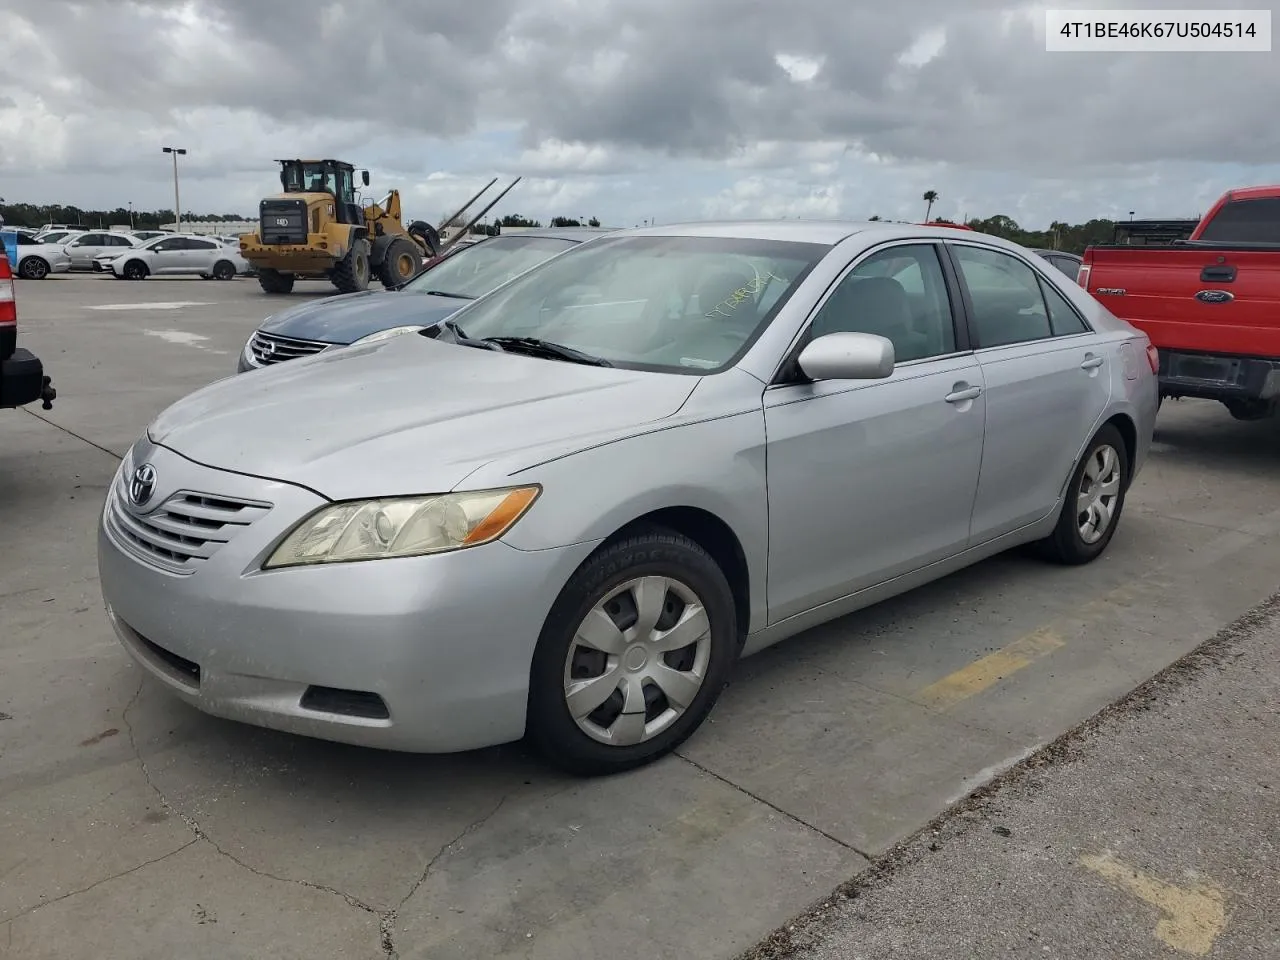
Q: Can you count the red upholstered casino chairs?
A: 0